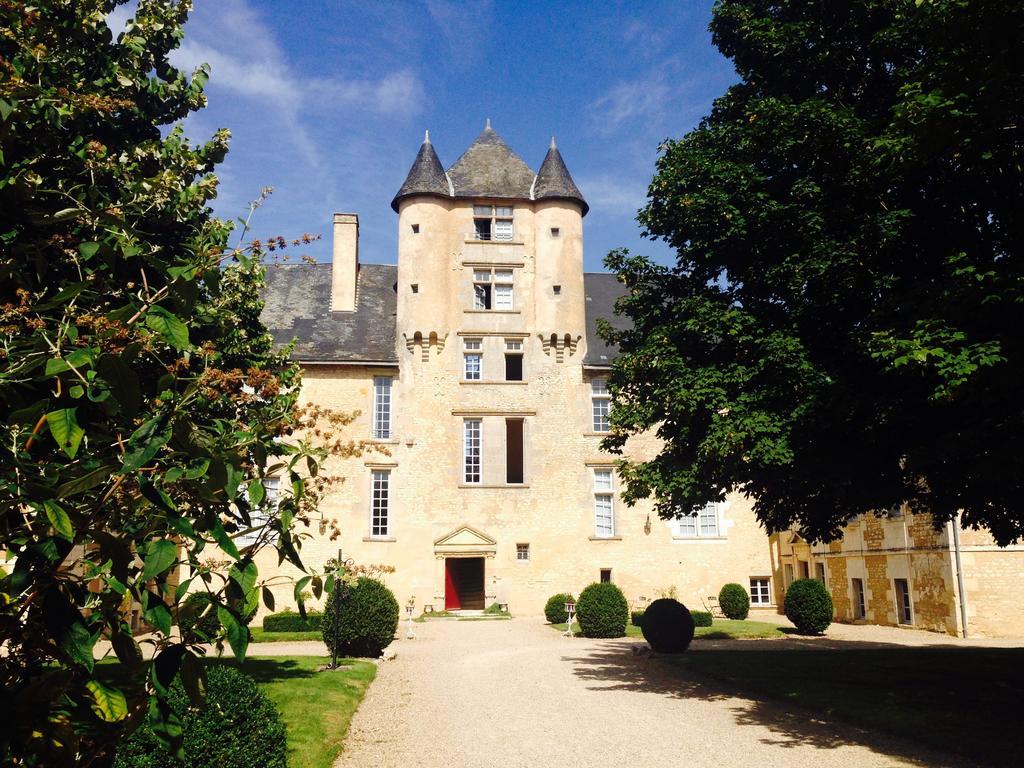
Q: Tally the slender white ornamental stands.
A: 2